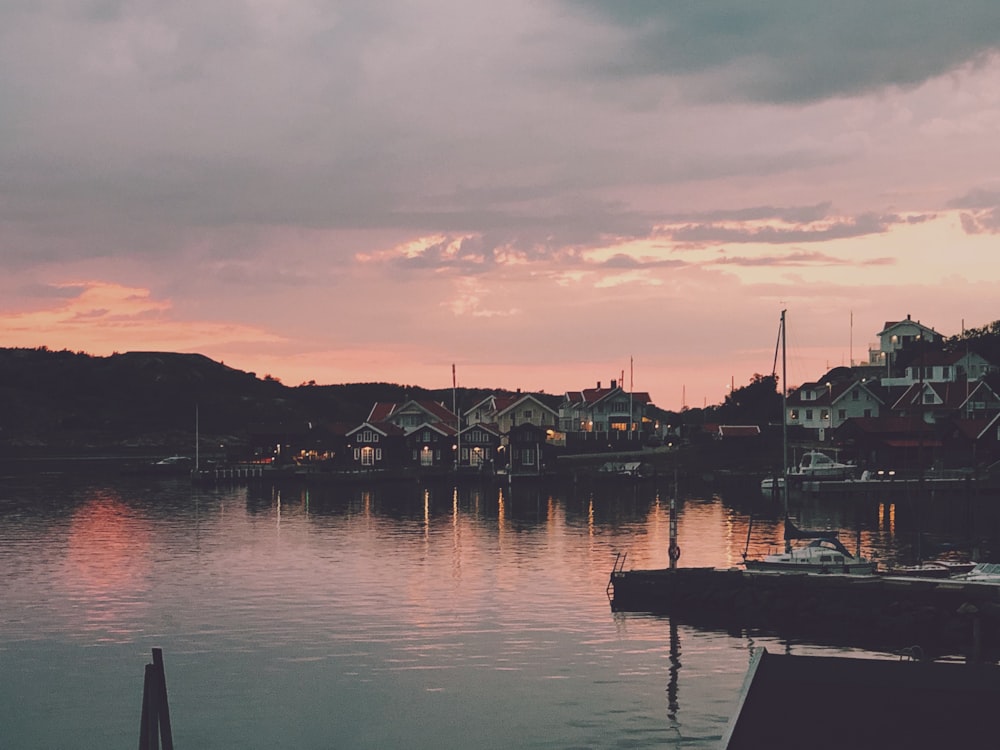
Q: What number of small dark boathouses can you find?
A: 4